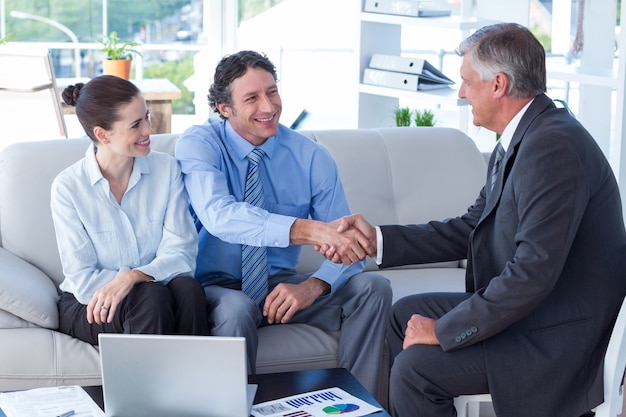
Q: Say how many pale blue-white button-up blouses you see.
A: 1